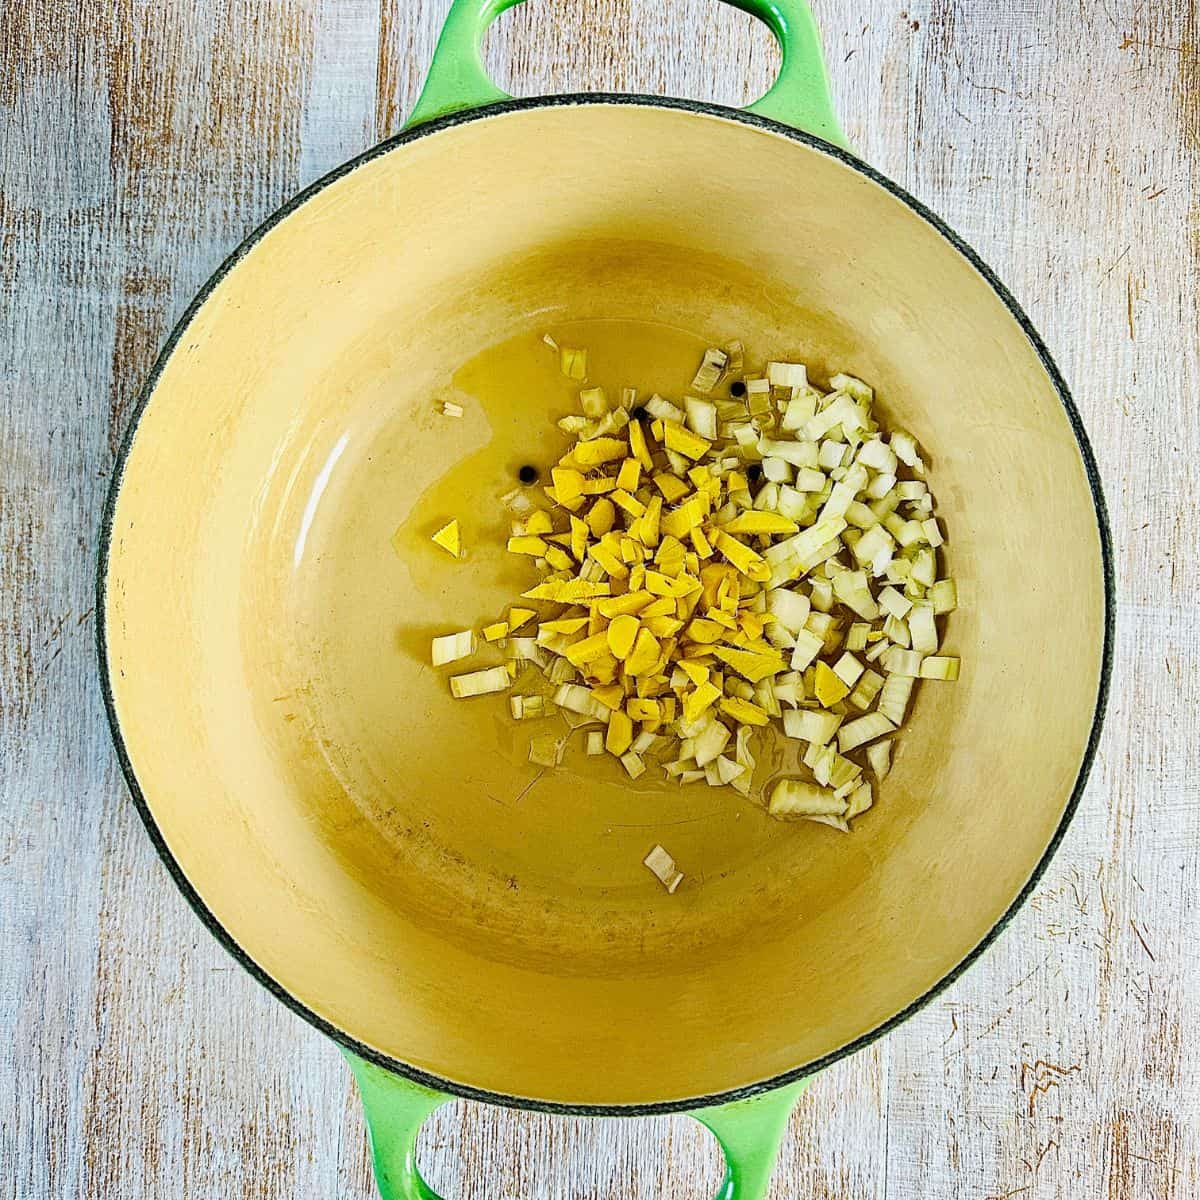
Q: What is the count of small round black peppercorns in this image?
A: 4